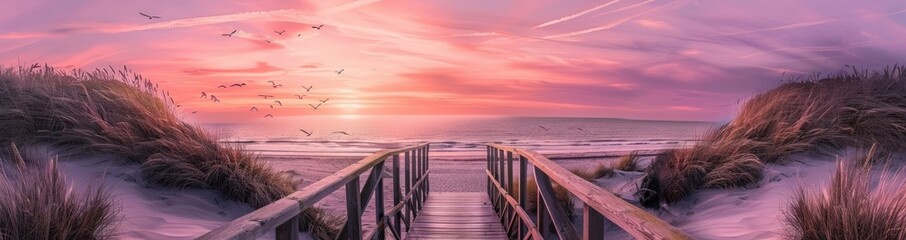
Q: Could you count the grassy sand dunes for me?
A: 2